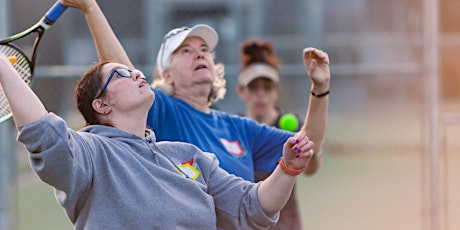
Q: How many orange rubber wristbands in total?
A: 1